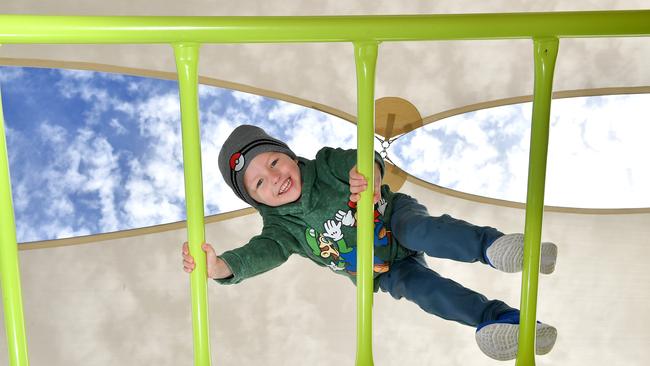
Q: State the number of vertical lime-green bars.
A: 4